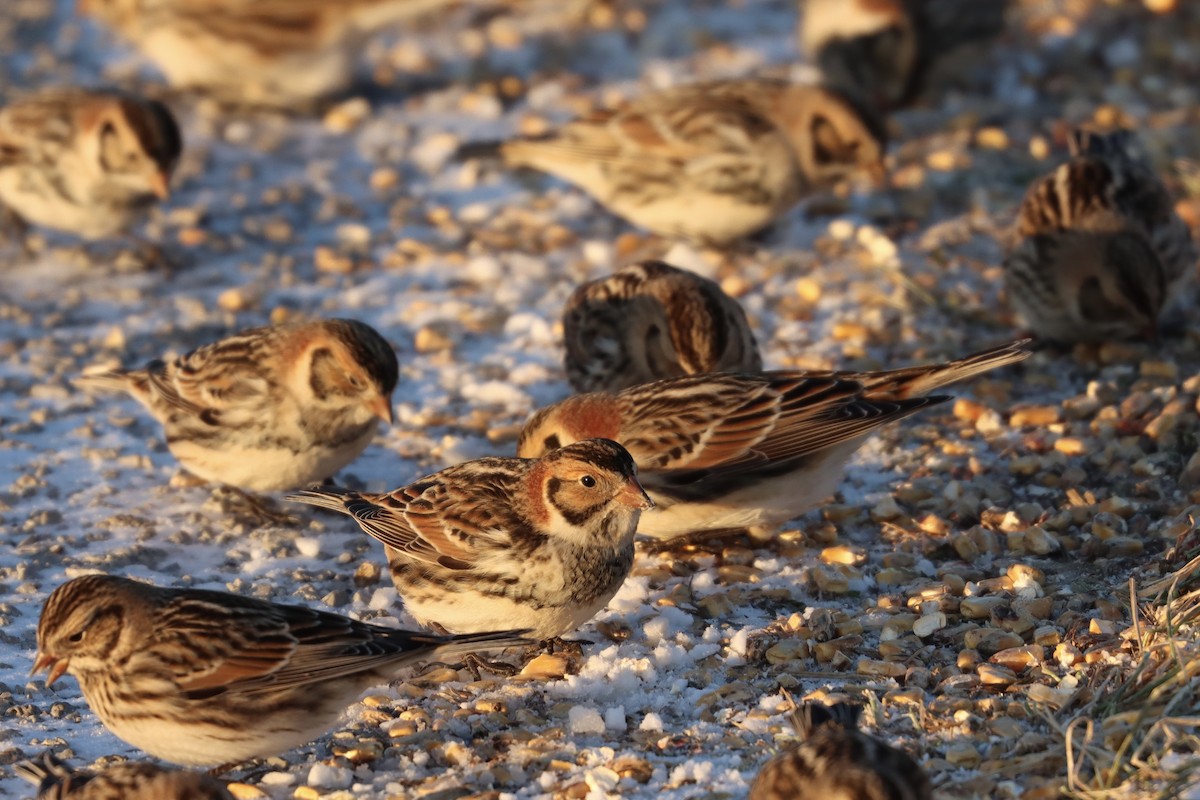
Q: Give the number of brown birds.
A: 12